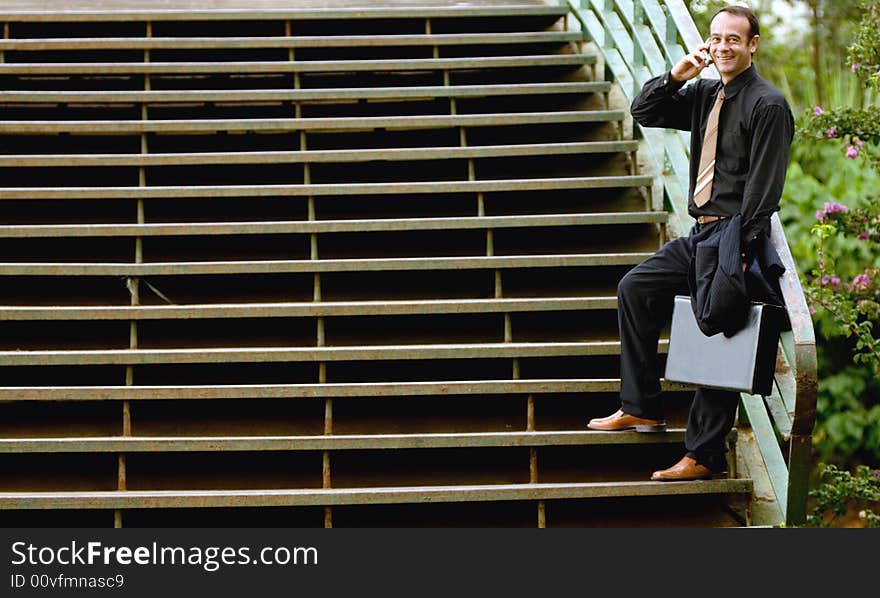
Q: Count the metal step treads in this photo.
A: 14